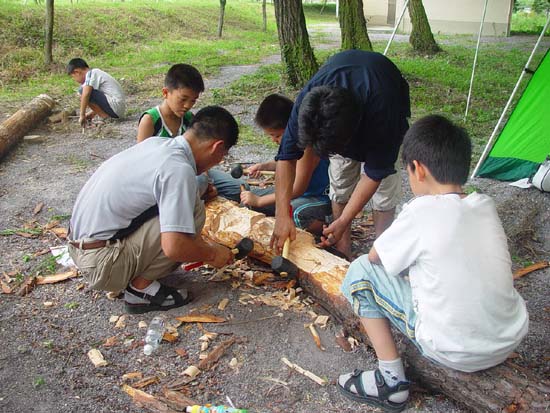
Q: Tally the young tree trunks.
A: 3